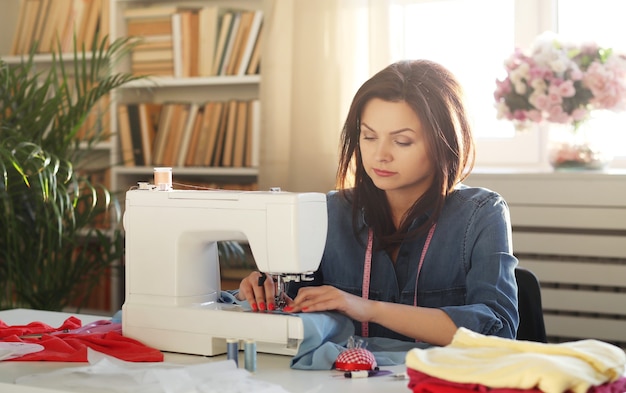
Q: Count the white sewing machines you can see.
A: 1